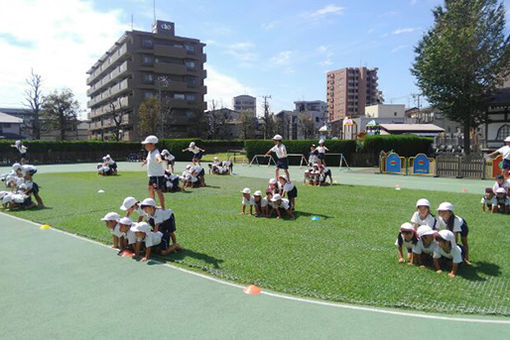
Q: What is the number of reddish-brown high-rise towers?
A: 1